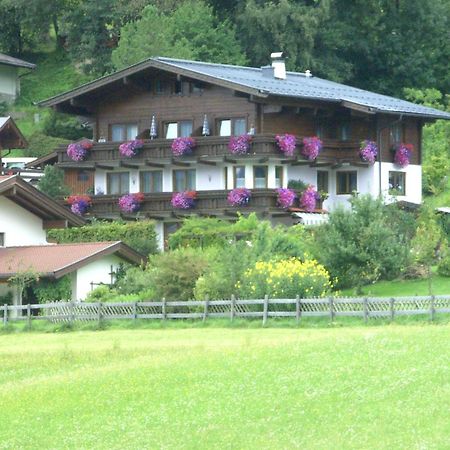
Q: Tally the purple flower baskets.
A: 14